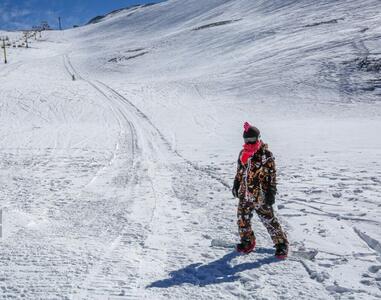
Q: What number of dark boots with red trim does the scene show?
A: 2